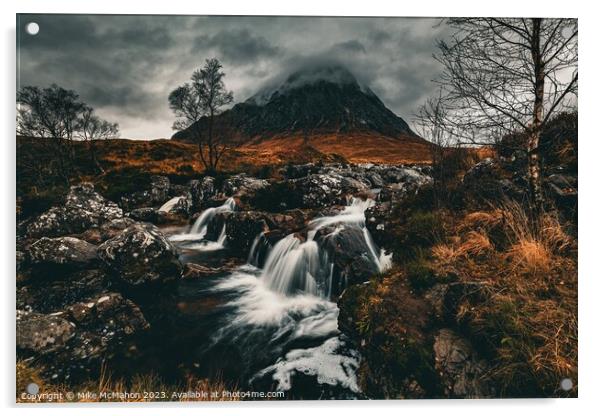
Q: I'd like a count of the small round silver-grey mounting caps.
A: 4